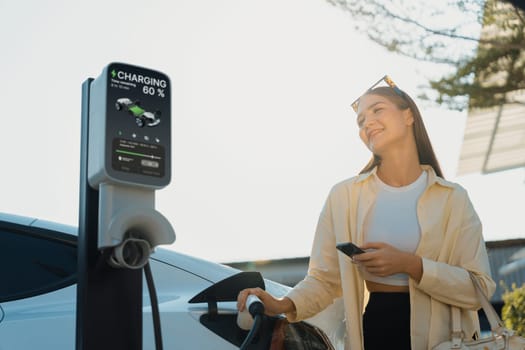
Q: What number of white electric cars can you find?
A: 1